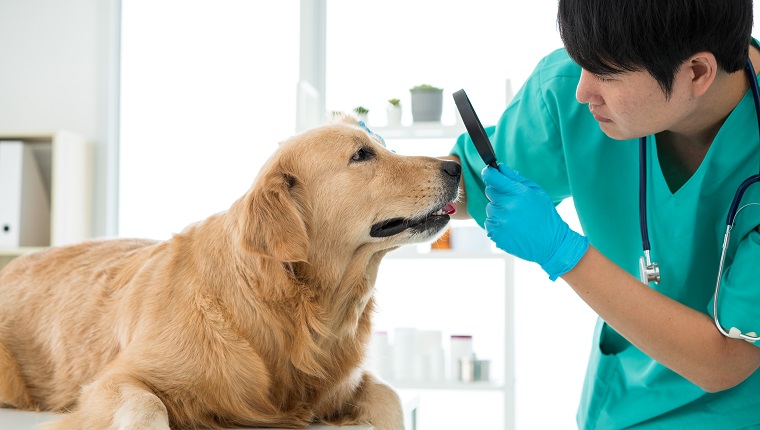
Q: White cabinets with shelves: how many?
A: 2